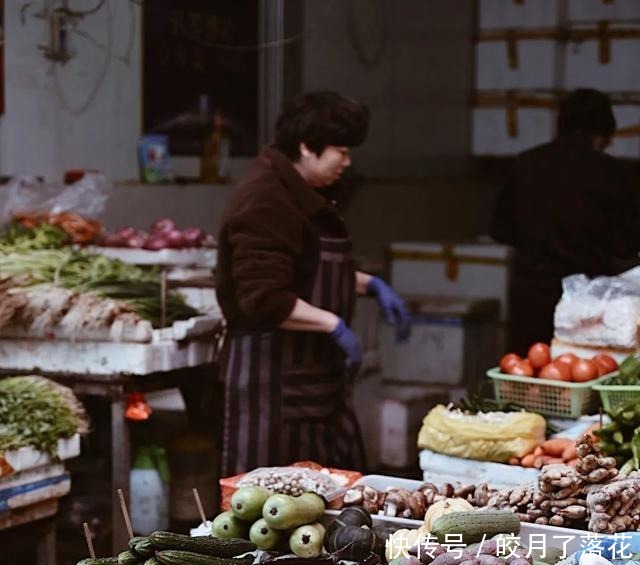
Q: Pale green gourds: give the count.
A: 5